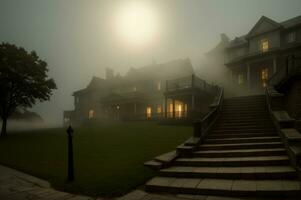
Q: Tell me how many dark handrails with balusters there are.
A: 2